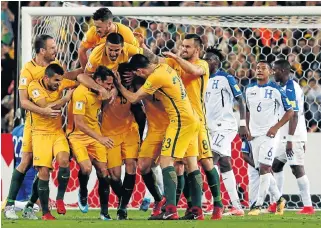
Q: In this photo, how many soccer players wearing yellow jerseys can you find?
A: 9